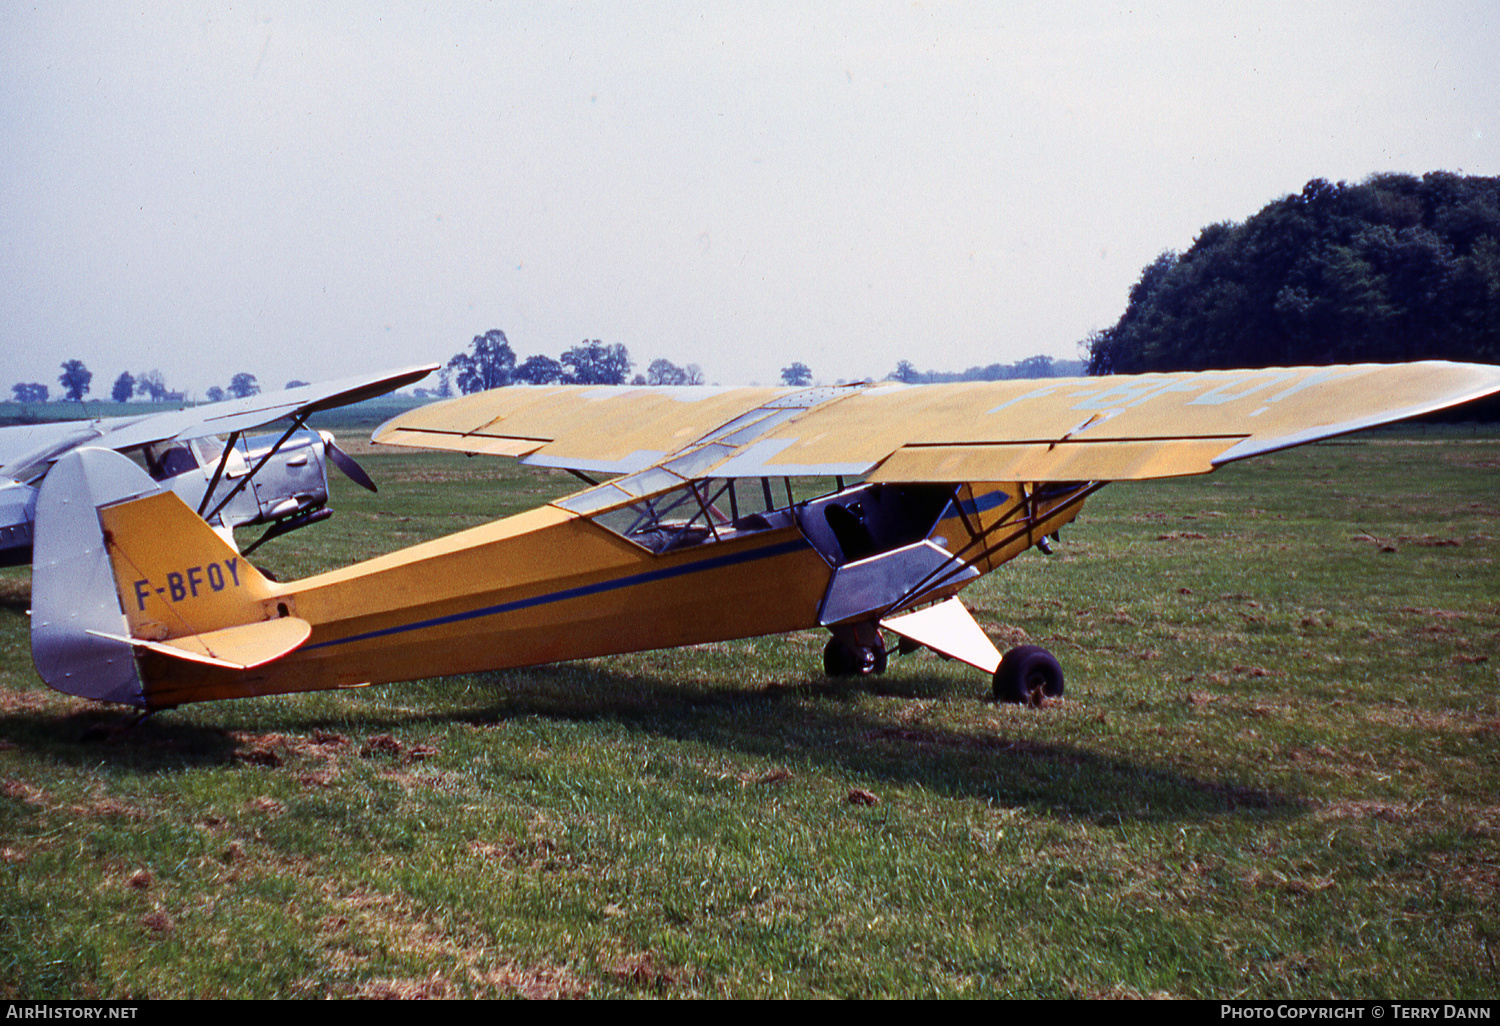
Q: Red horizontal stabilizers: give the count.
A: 0